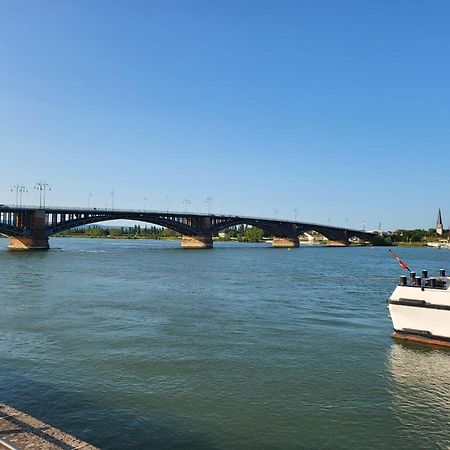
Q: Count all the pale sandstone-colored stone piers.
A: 4